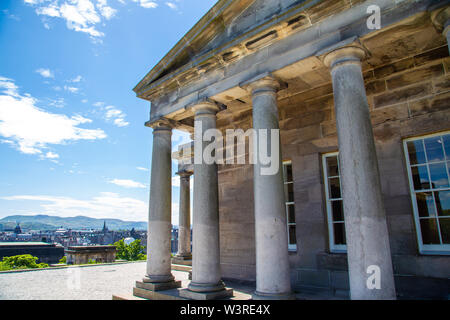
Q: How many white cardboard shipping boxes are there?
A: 0